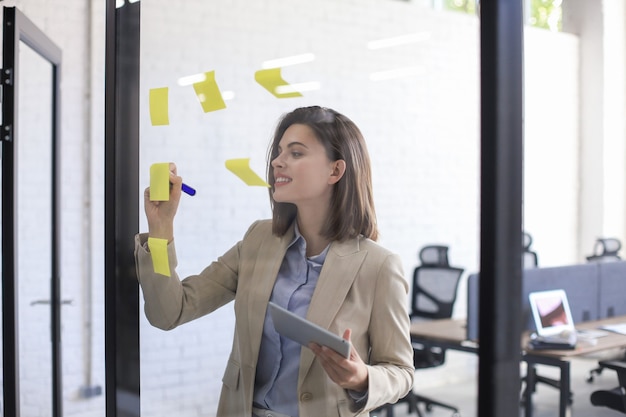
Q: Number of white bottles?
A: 0